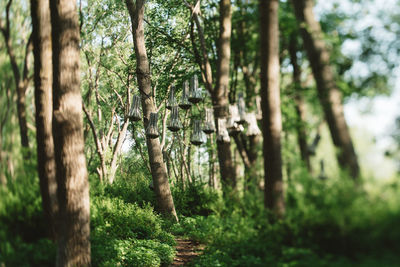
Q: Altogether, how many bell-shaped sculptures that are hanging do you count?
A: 12